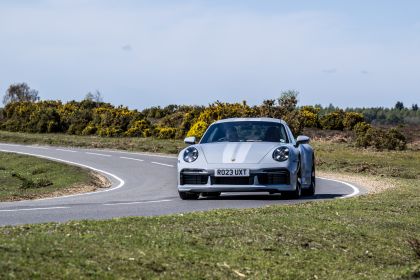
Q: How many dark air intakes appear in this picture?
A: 3